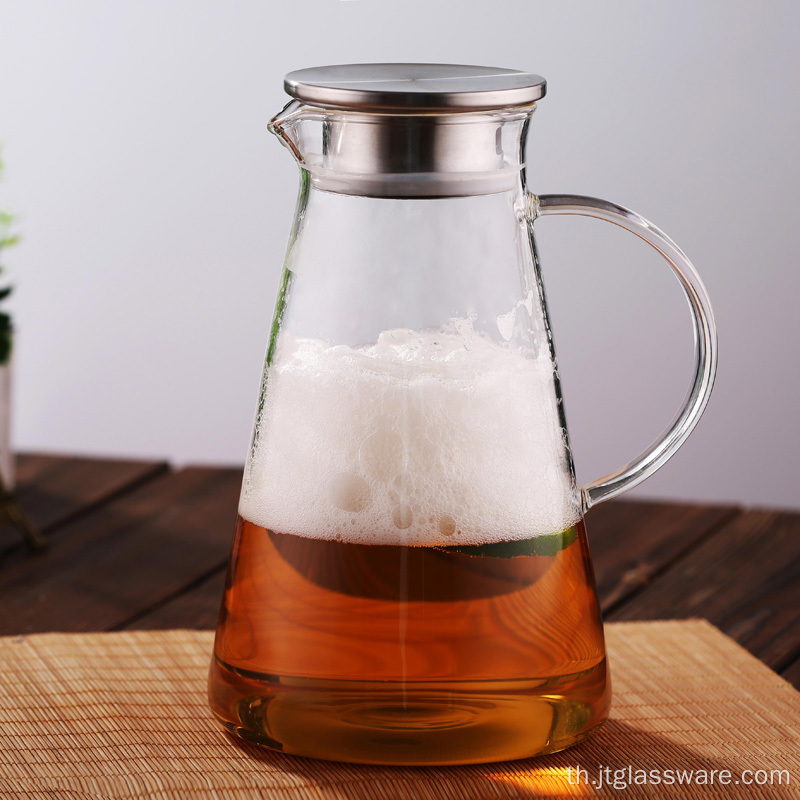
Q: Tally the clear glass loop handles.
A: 1